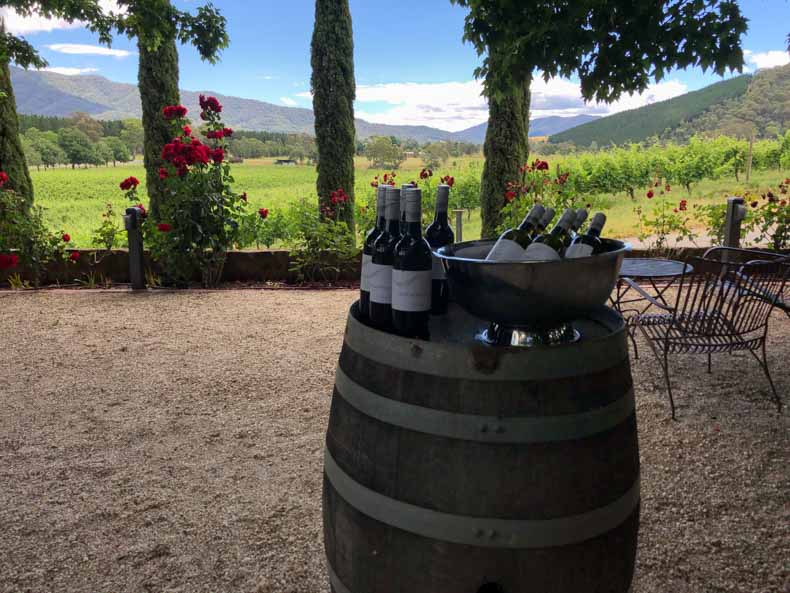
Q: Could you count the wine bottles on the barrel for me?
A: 10